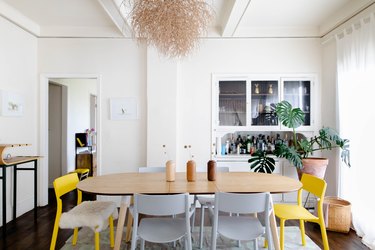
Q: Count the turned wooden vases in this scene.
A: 3